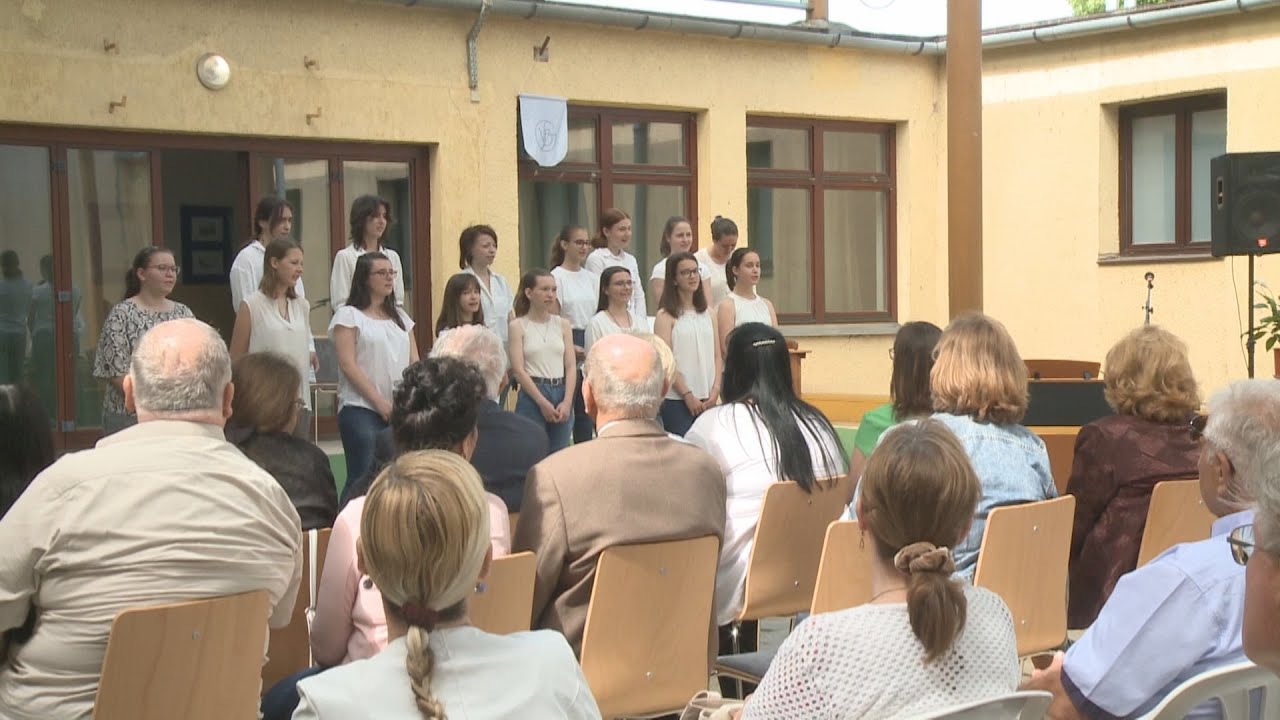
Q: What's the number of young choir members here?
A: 15